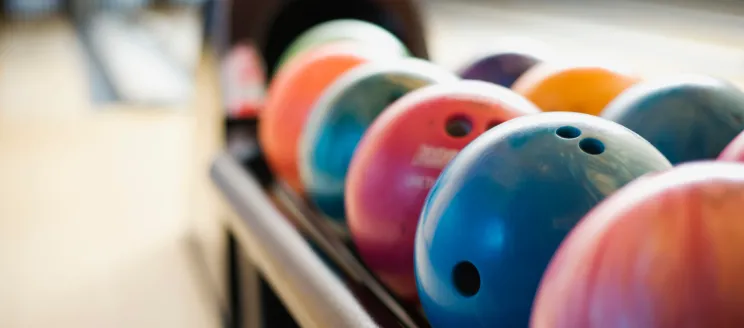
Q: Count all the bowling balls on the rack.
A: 10